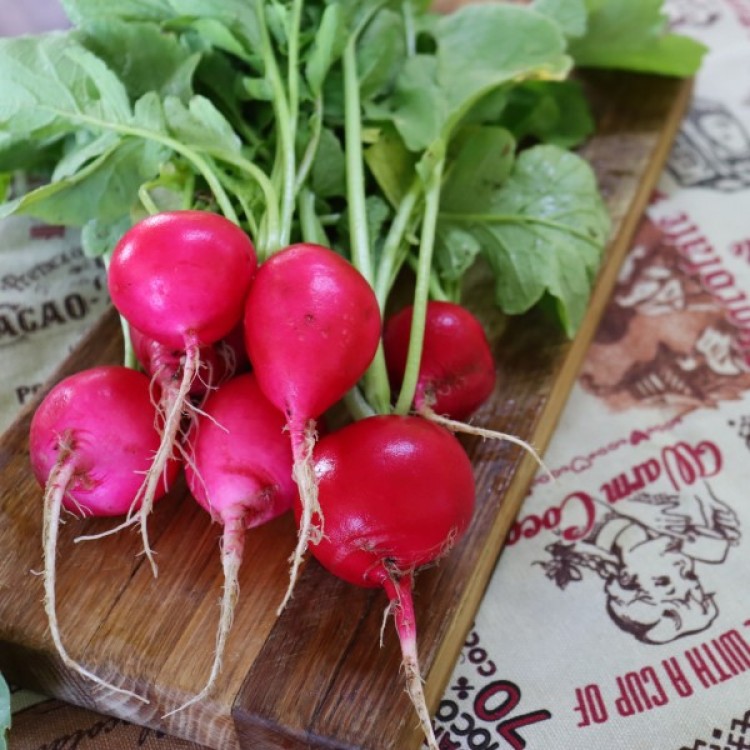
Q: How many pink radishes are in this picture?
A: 7